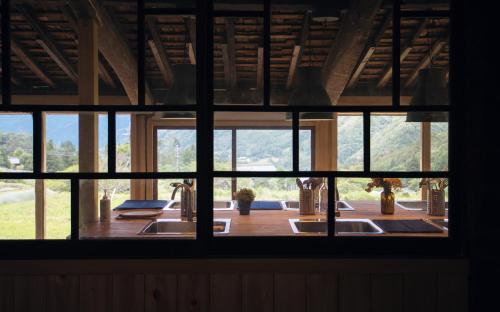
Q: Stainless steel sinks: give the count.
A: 6